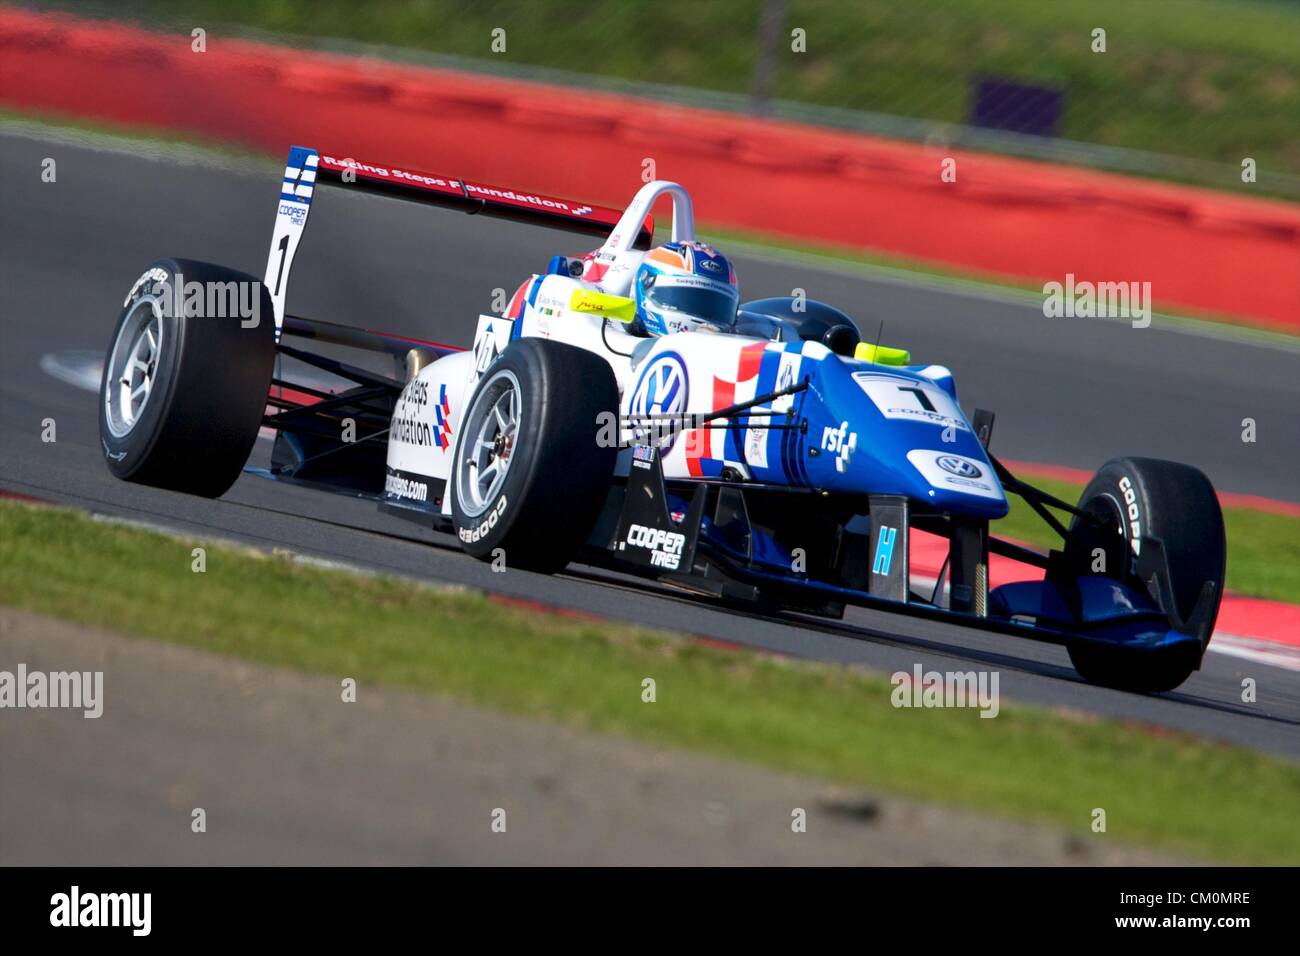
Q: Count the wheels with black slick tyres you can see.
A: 3